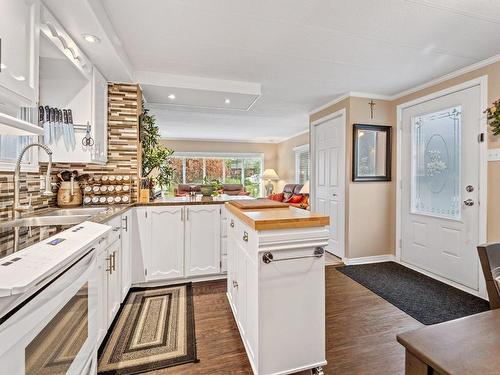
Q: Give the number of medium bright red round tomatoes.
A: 0